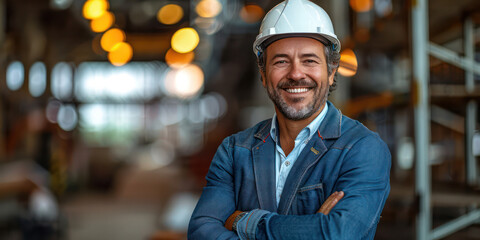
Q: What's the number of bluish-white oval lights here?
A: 4